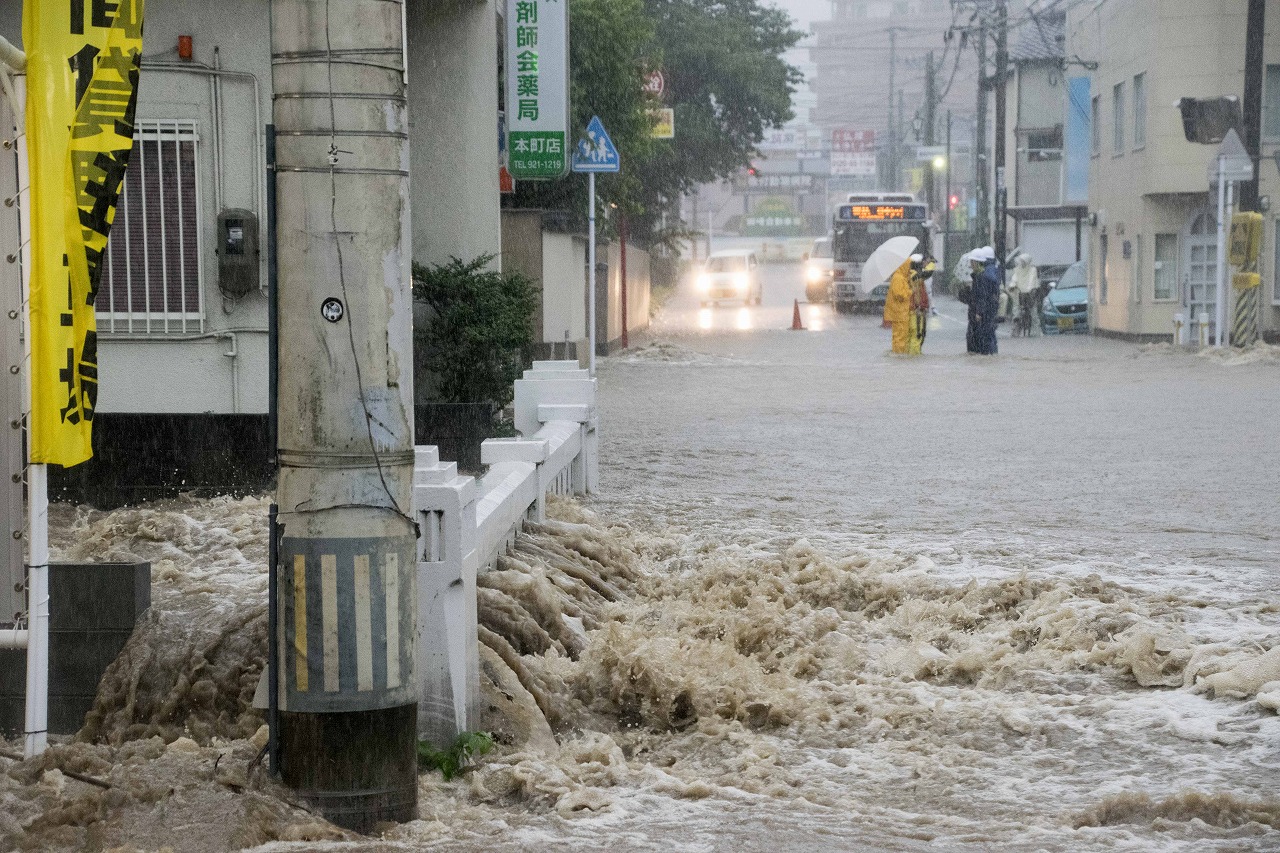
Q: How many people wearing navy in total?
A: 2